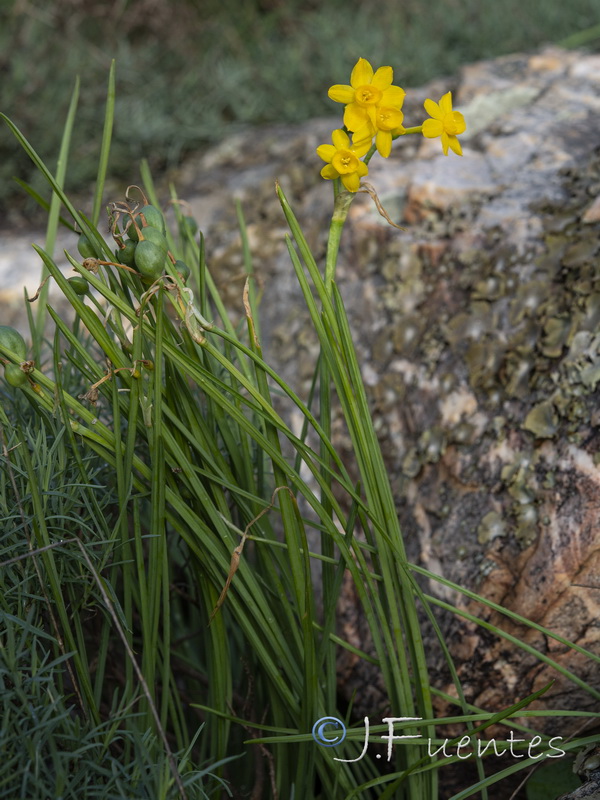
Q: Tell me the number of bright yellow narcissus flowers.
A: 4